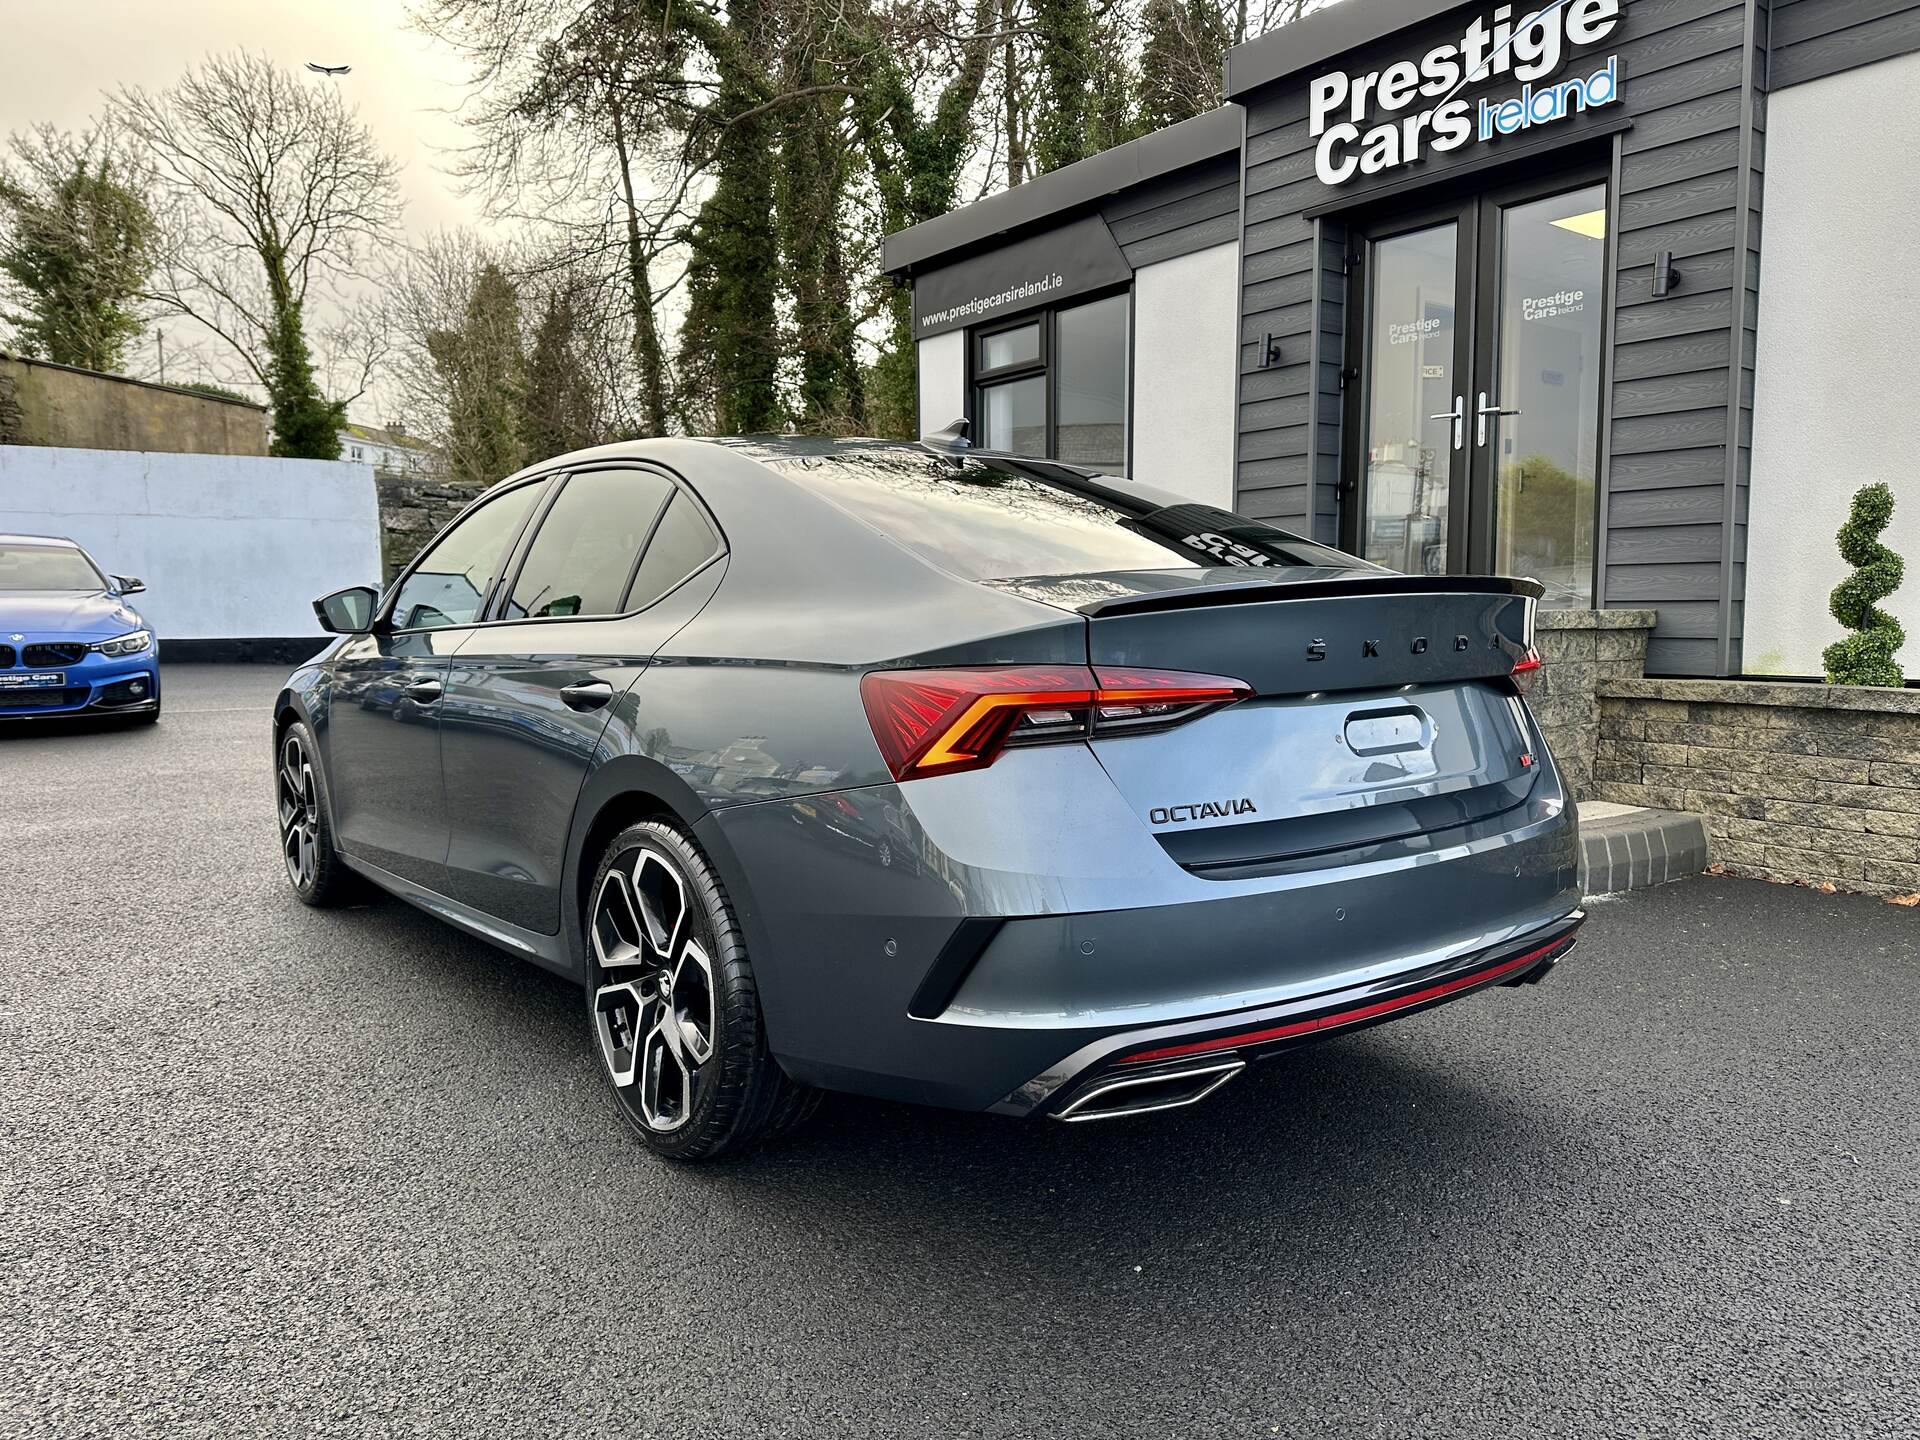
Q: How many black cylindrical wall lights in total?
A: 2